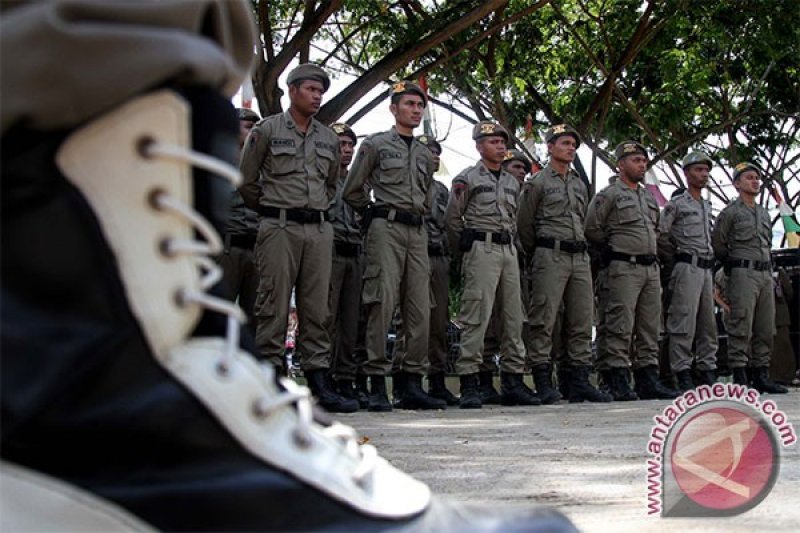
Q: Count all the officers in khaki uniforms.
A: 11